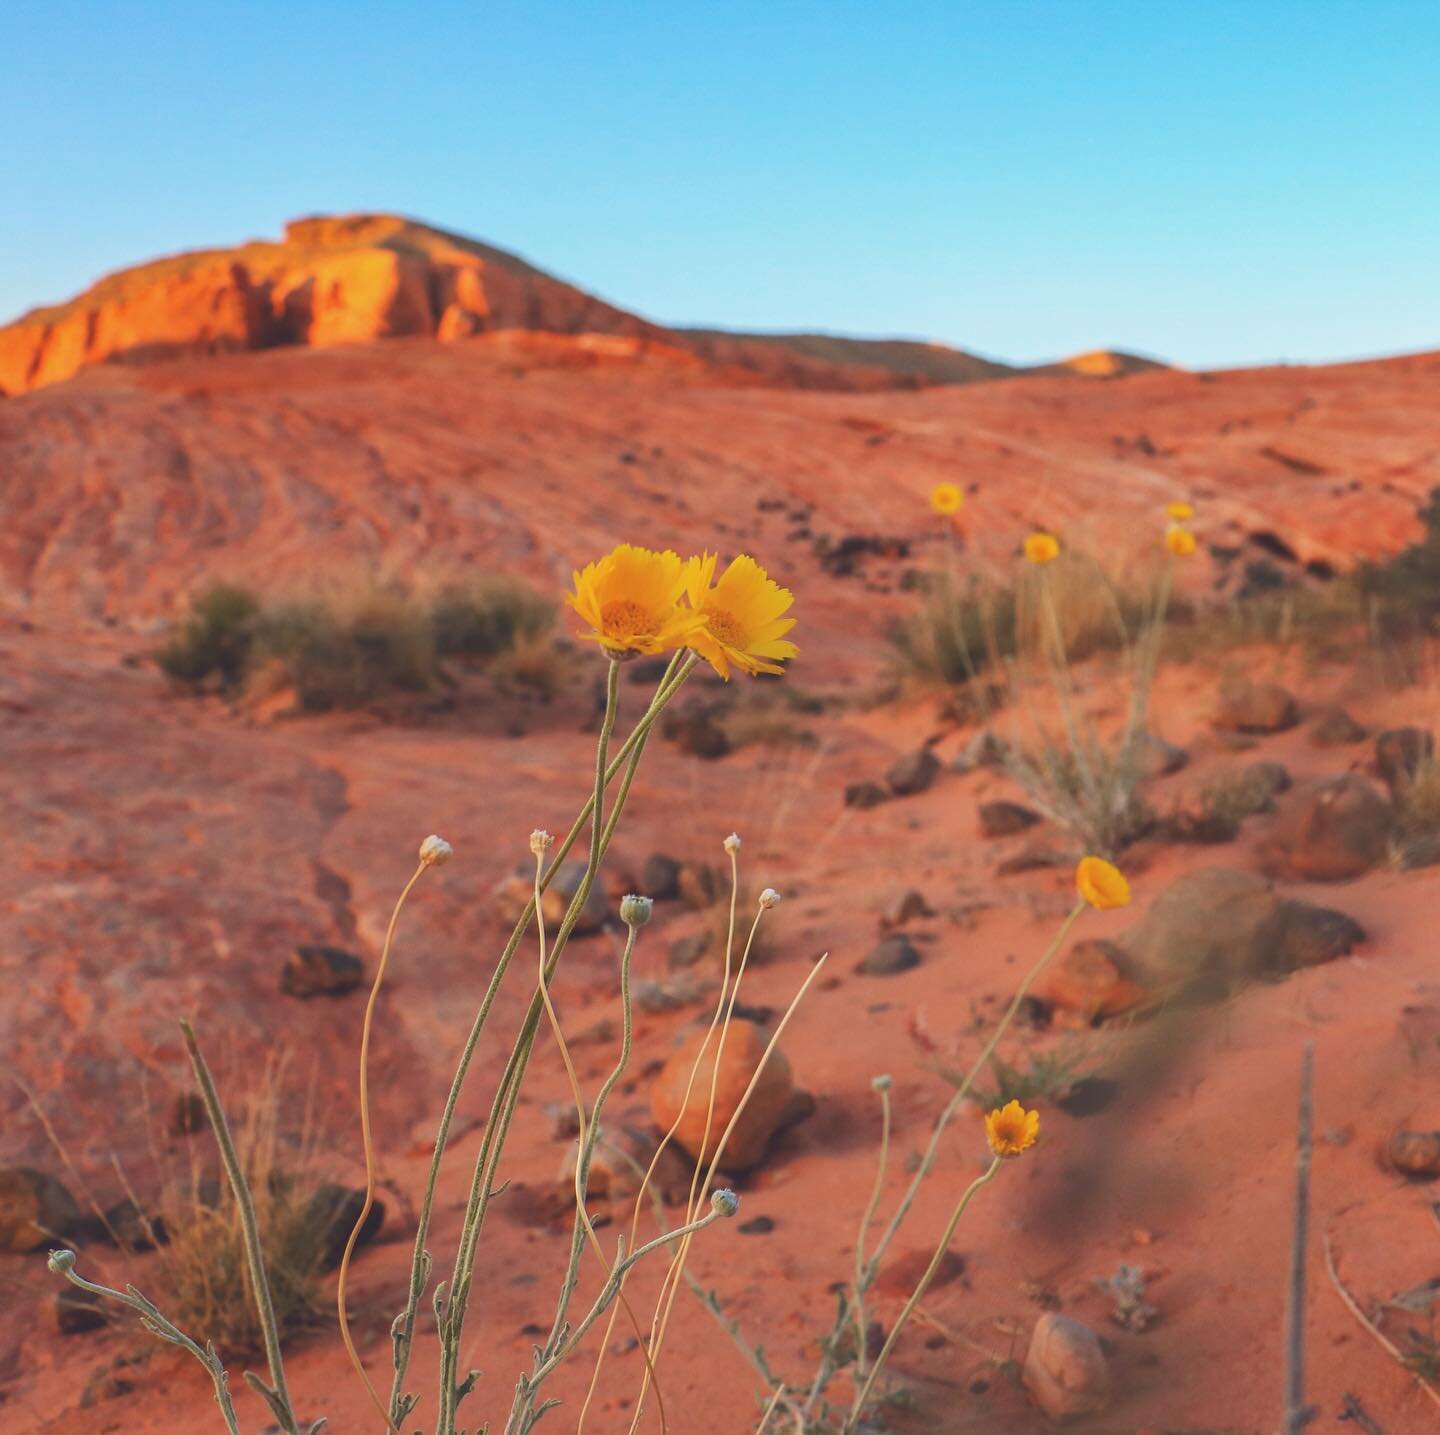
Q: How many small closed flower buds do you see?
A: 8